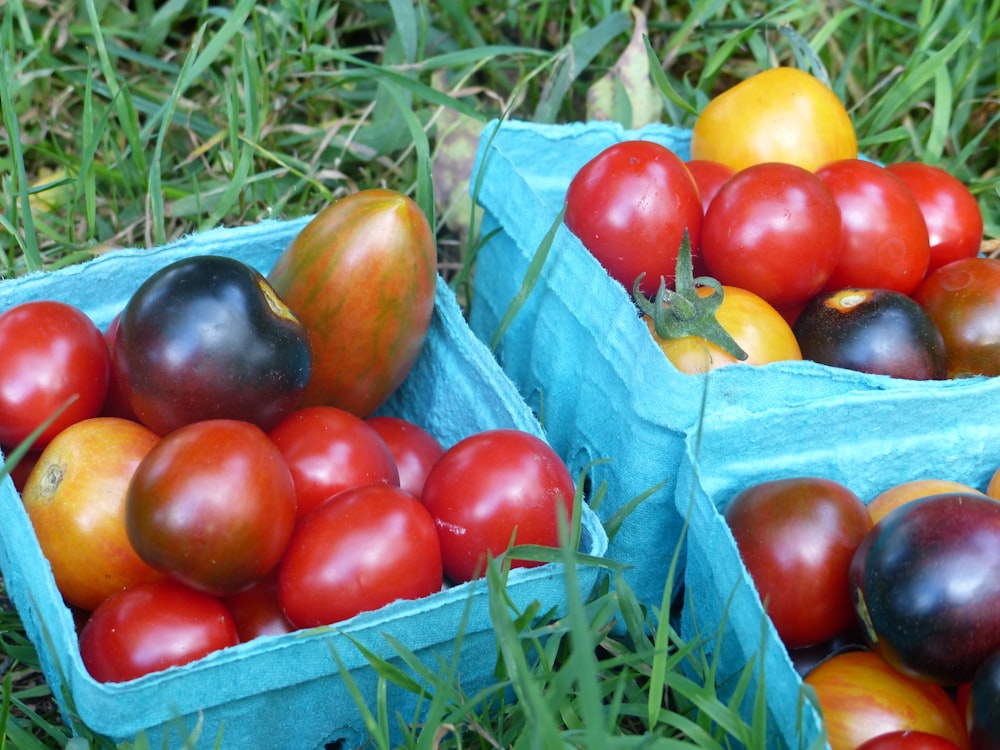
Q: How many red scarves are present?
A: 0